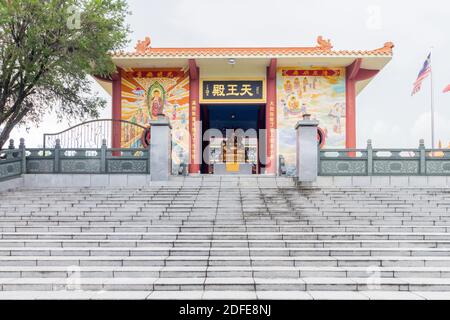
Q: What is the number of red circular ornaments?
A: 2